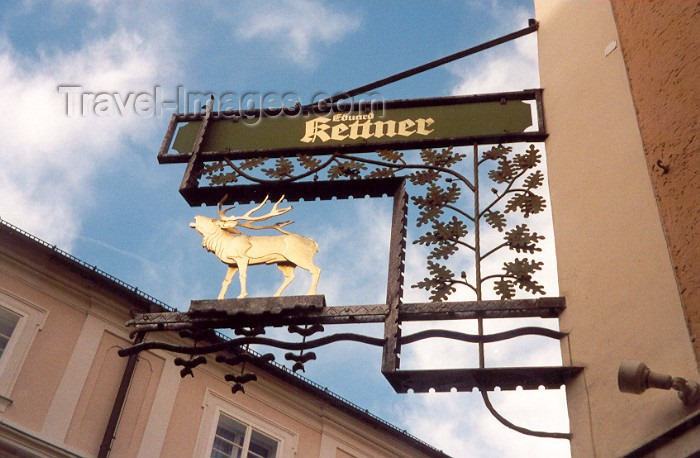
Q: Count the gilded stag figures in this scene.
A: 1